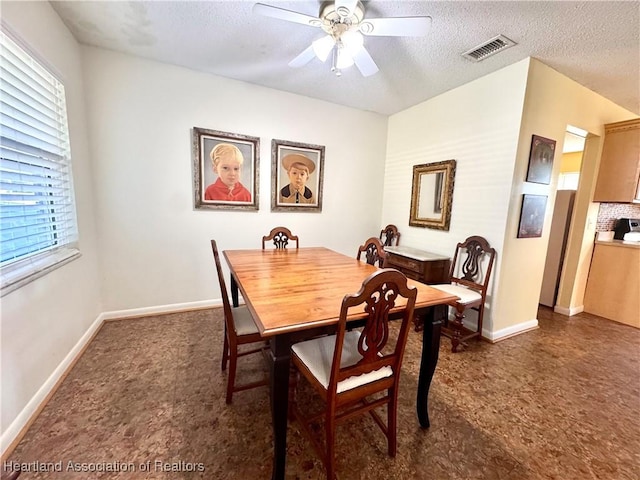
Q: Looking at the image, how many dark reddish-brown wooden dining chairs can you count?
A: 6